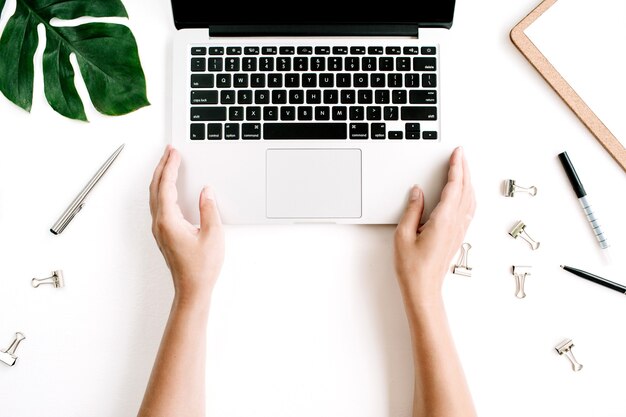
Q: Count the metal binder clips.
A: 7